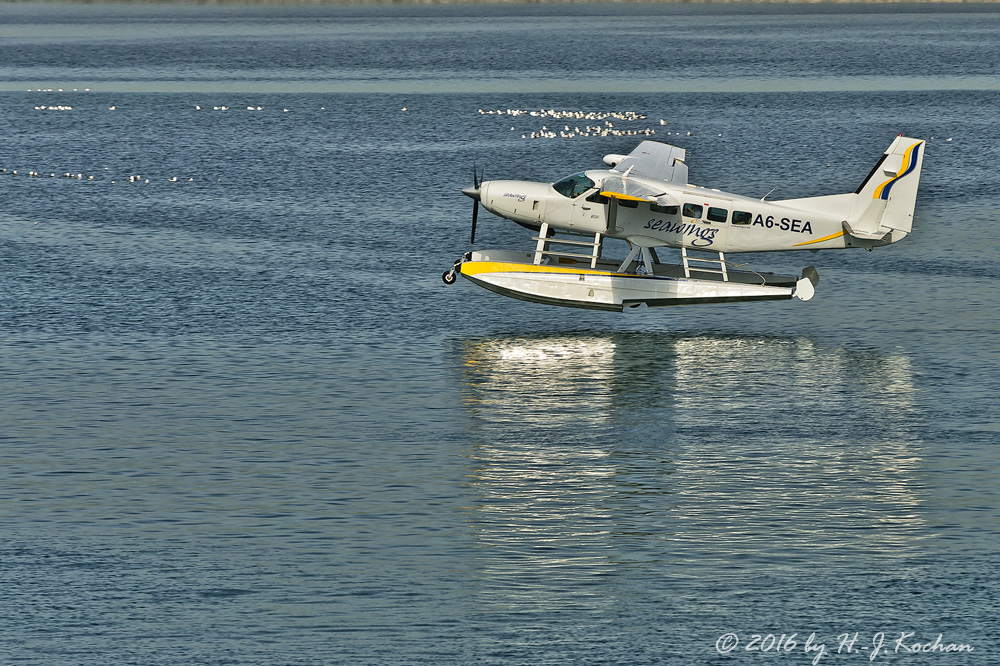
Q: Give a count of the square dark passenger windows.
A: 3